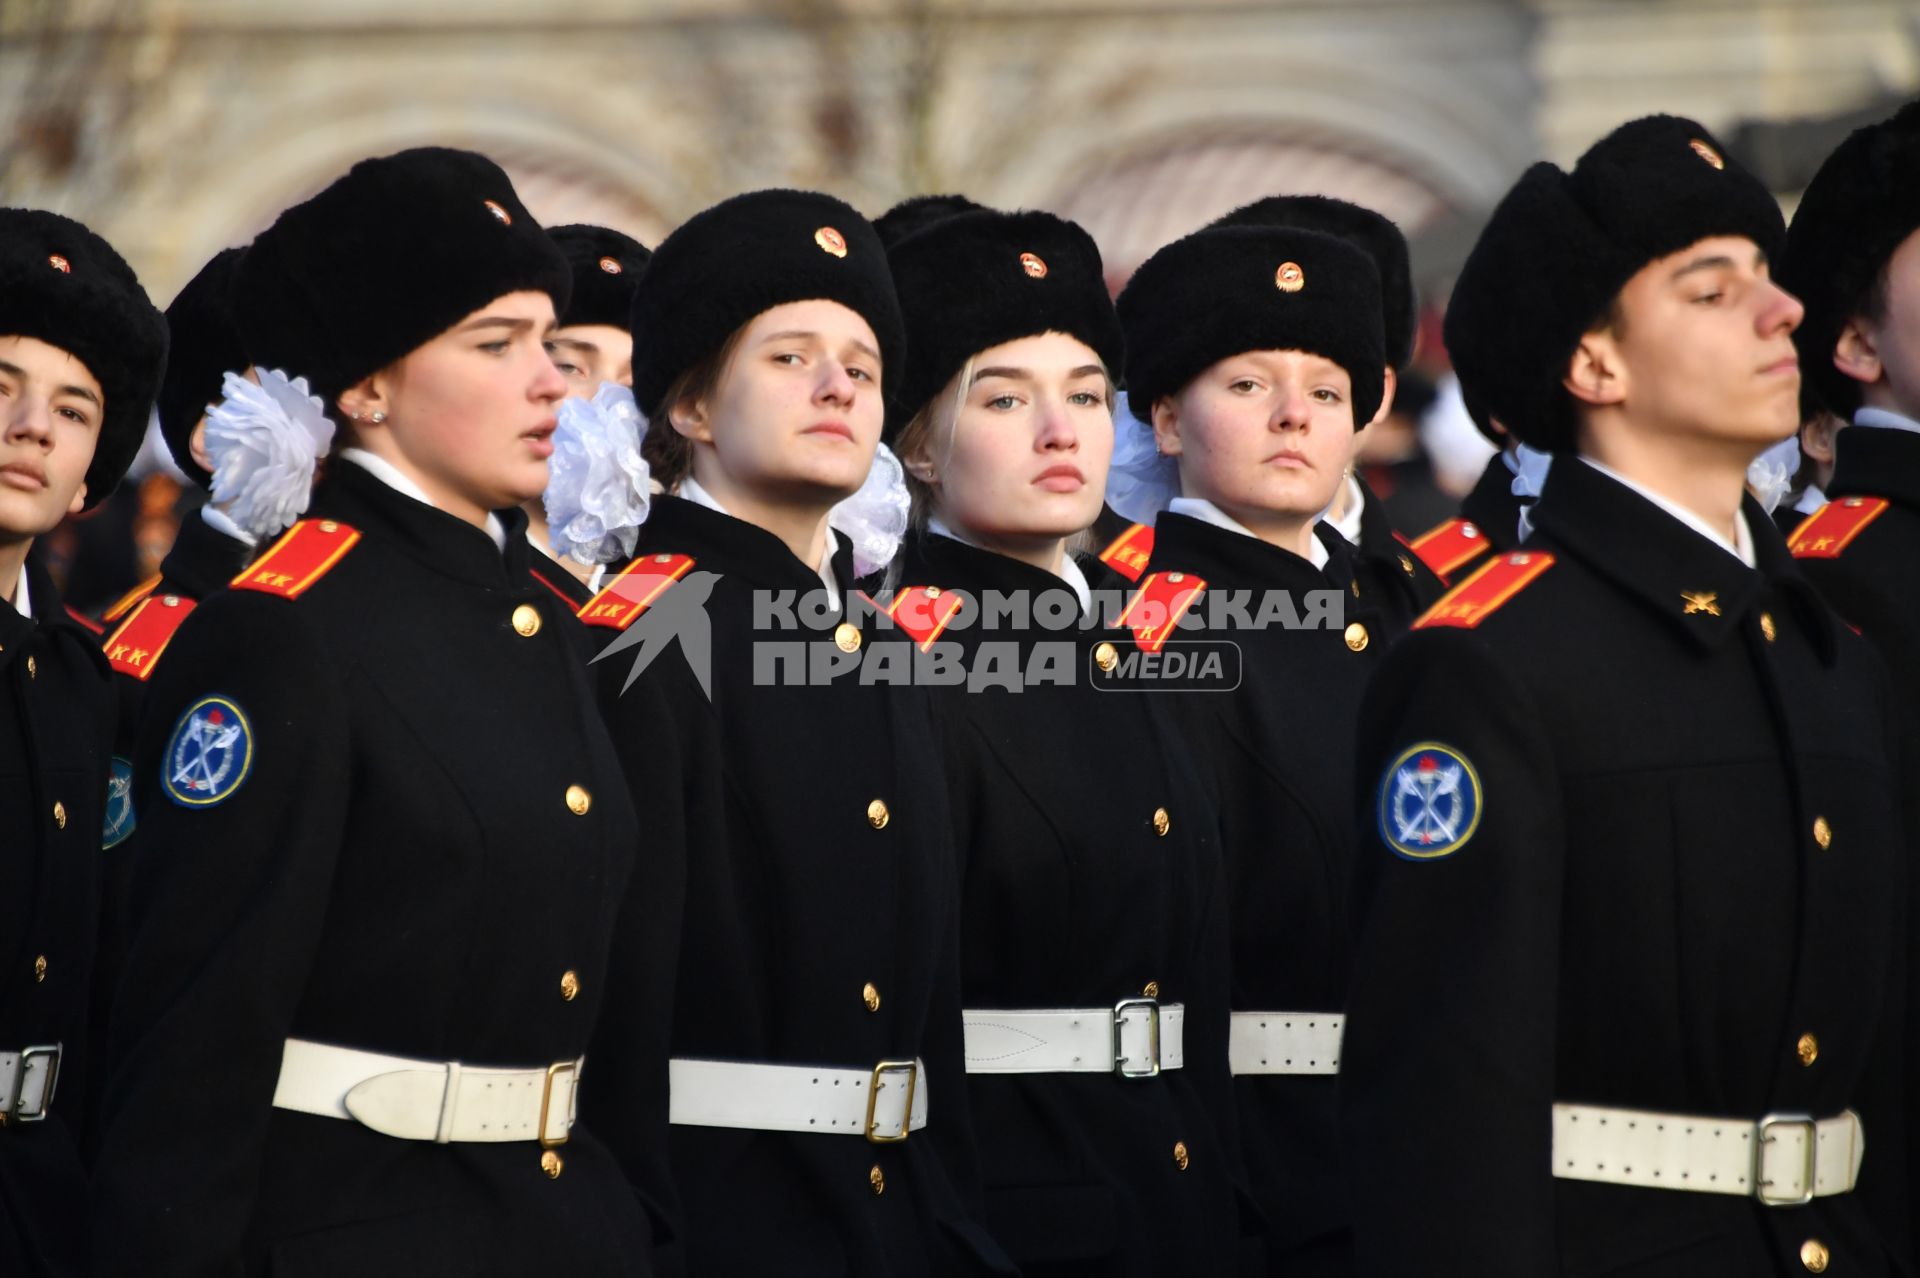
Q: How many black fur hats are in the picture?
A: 11